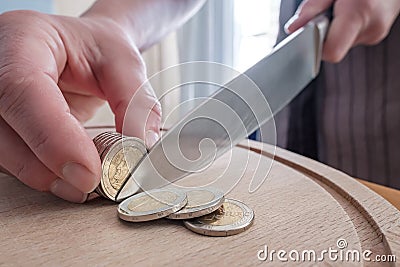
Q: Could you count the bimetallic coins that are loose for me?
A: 3